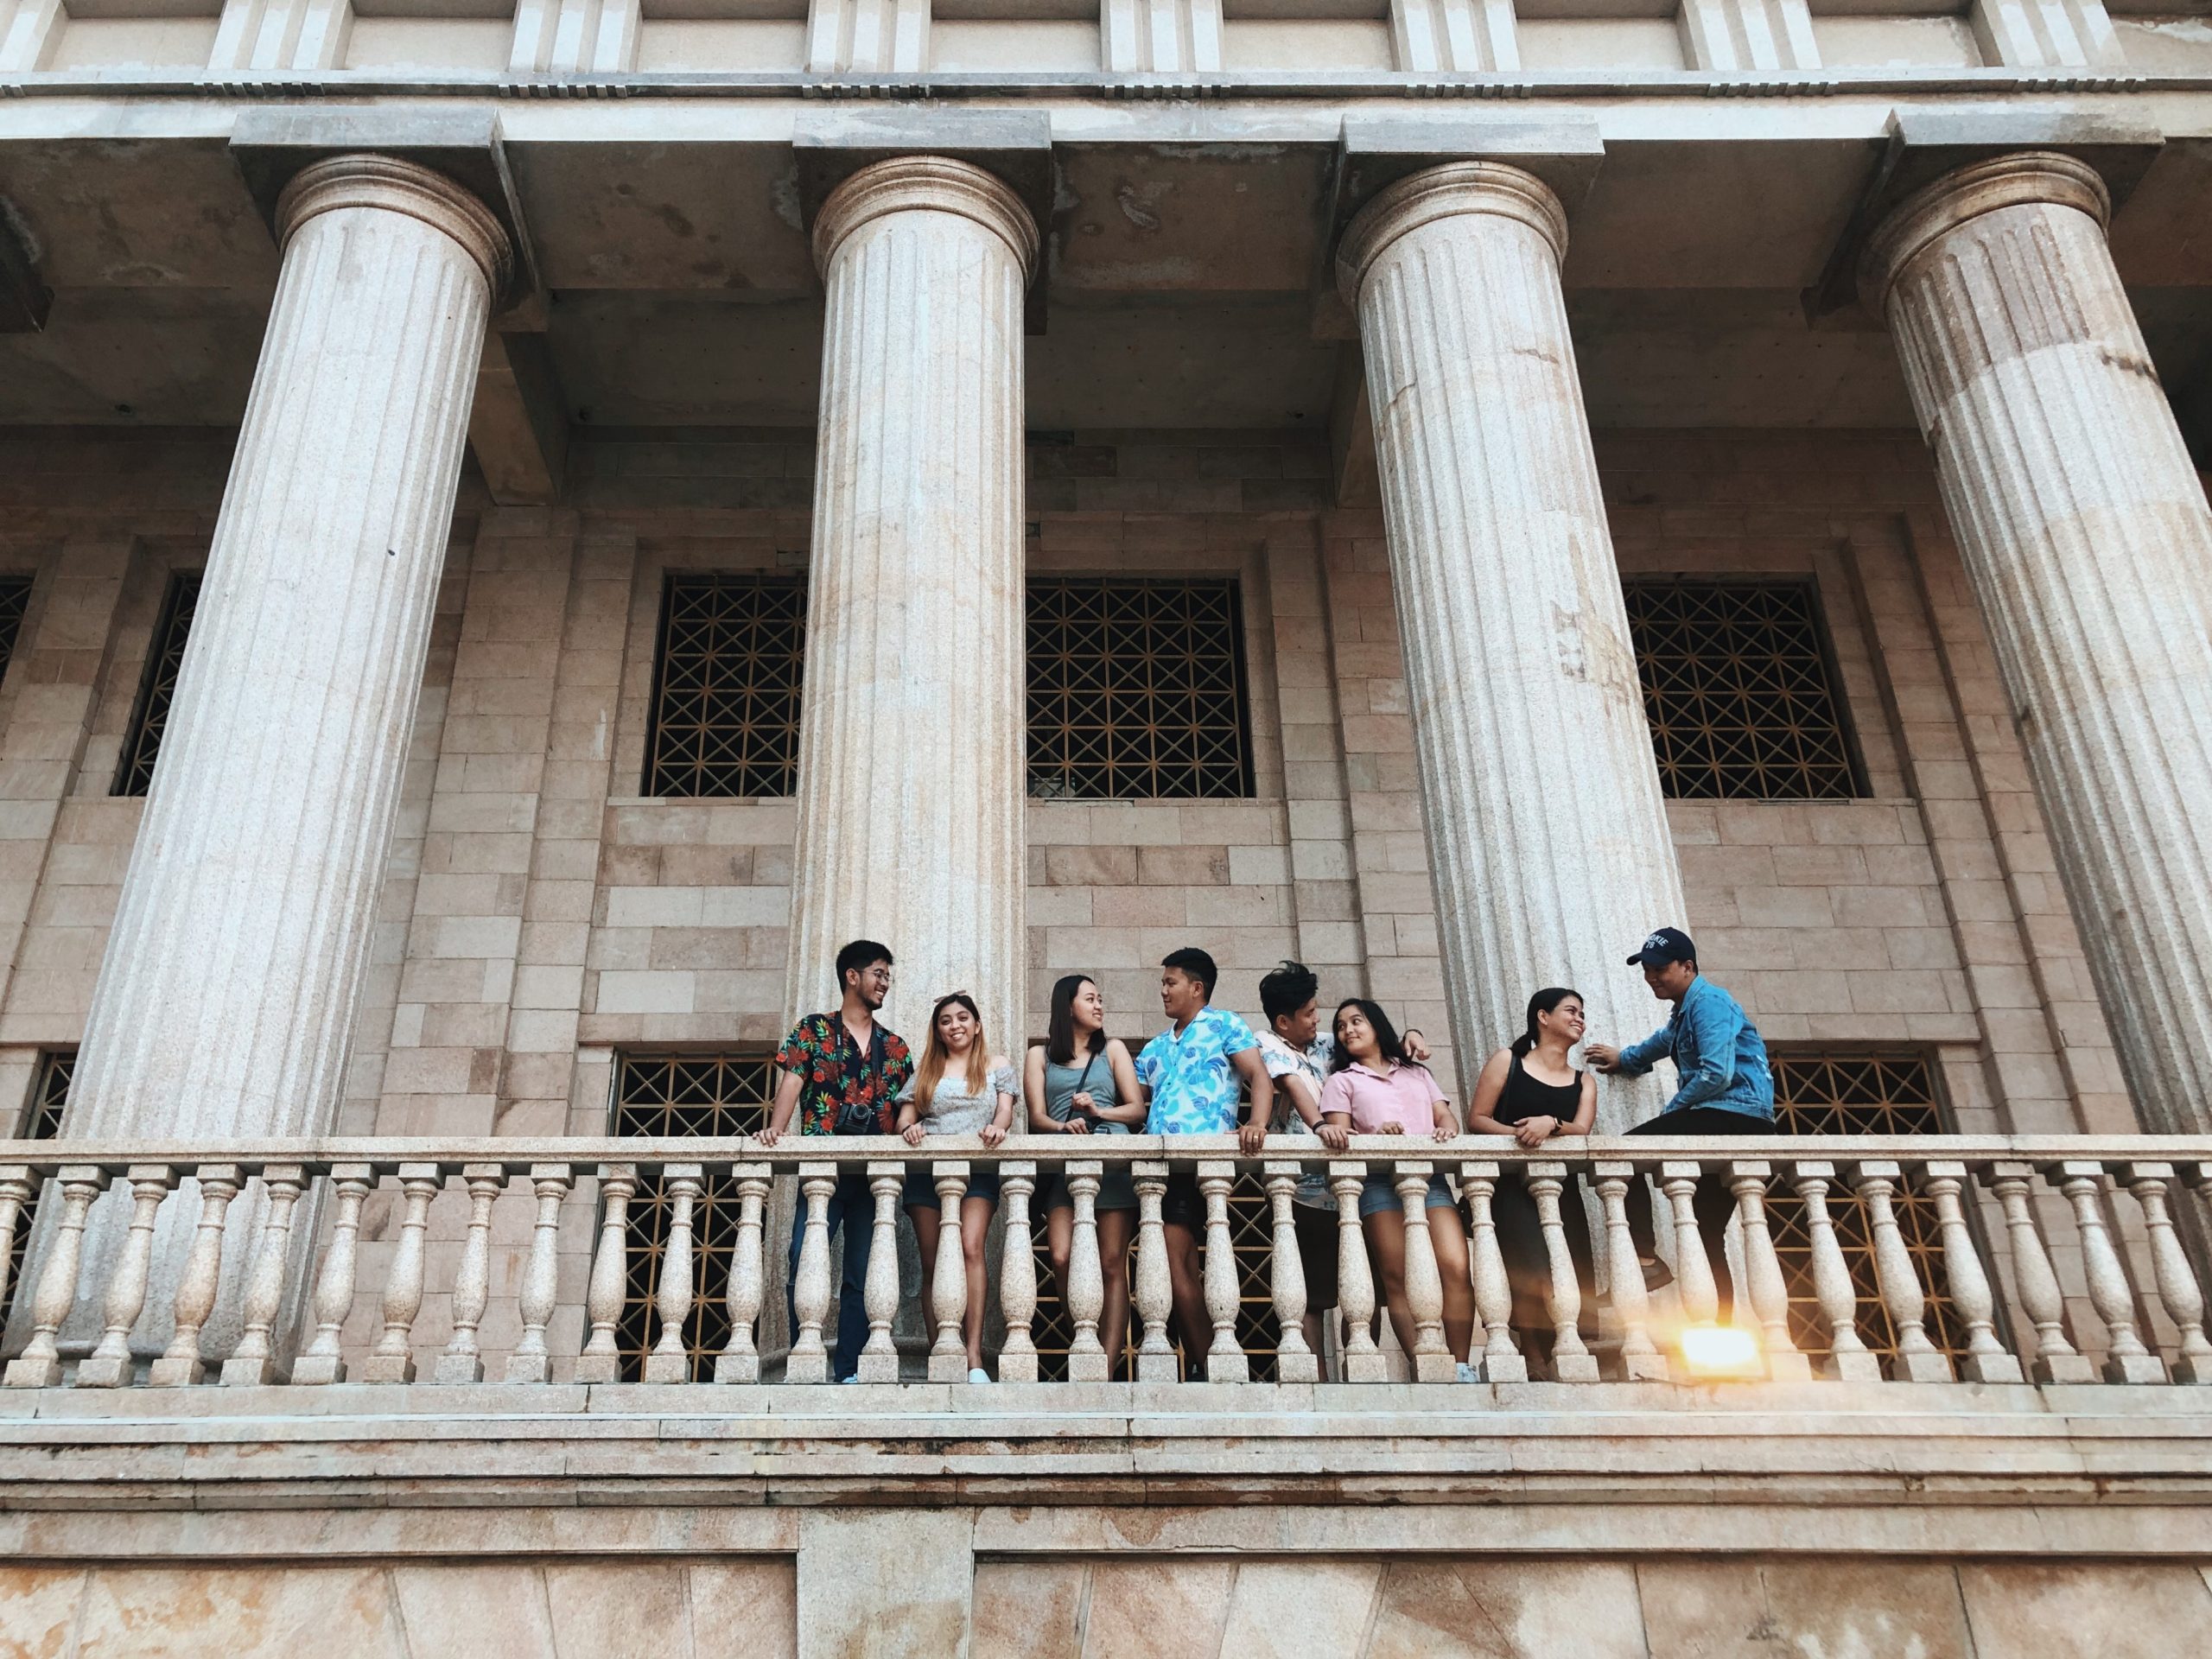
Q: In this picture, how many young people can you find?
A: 8